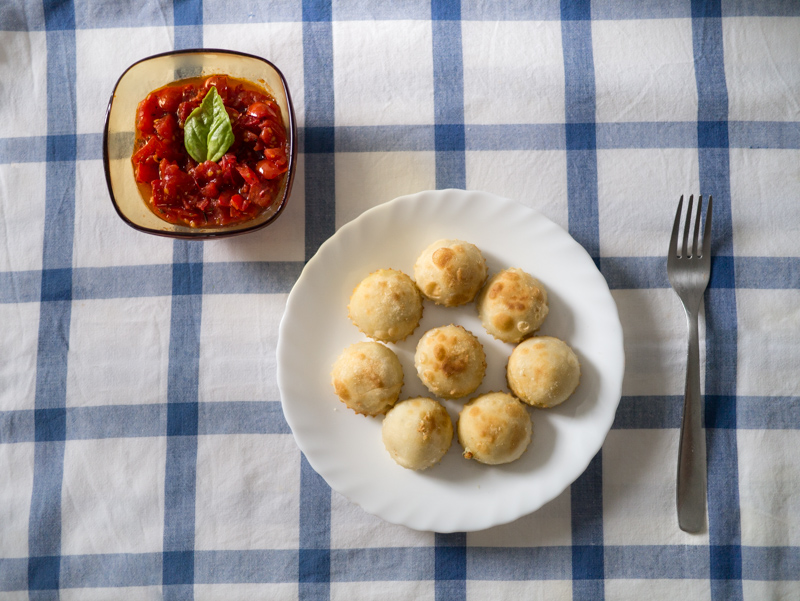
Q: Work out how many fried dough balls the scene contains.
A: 8